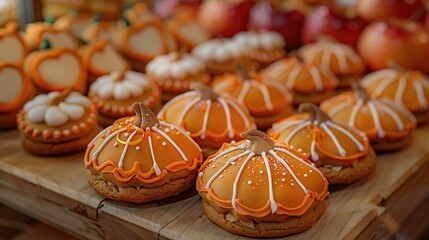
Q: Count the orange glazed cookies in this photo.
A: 9